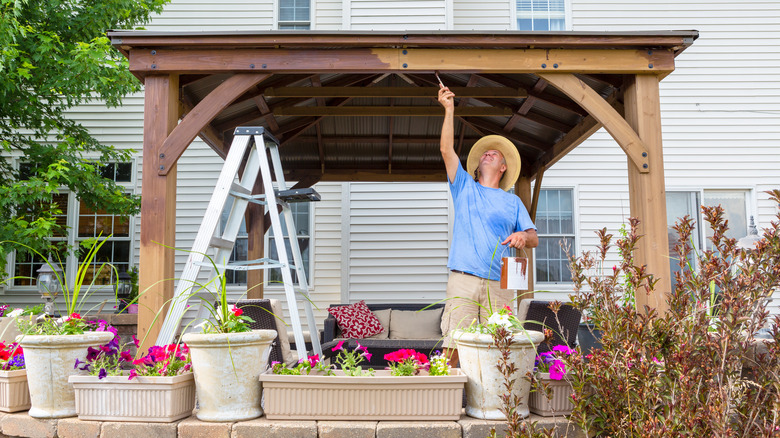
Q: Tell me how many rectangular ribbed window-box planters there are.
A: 4